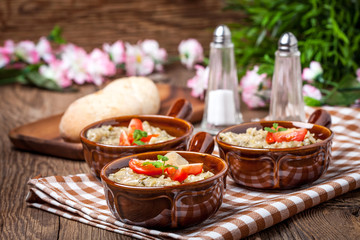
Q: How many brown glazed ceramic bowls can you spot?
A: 3